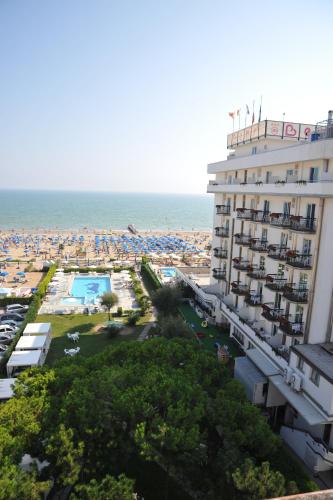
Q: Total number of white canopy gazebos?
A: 4